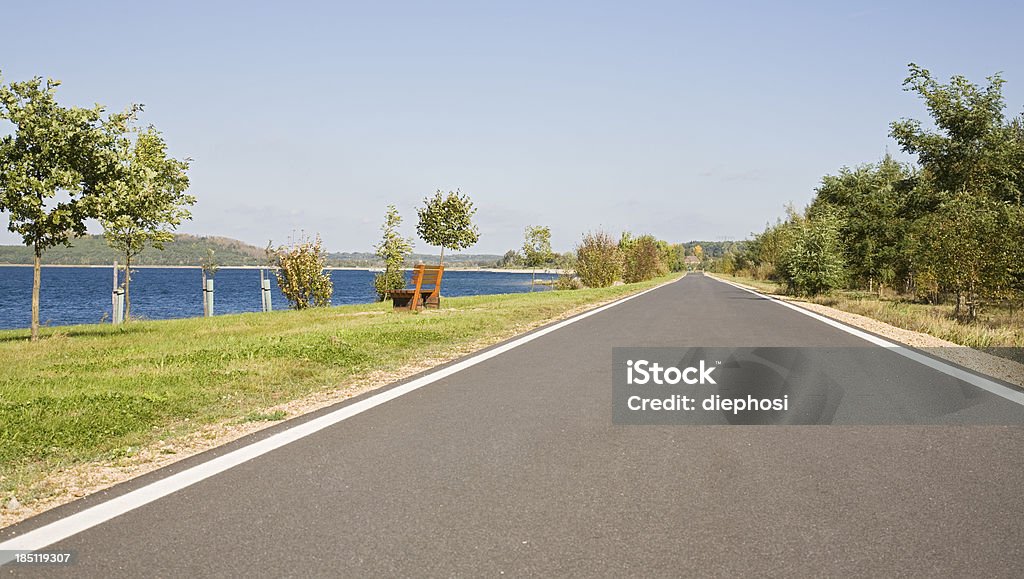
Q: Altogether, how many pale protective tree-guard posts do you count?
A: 3